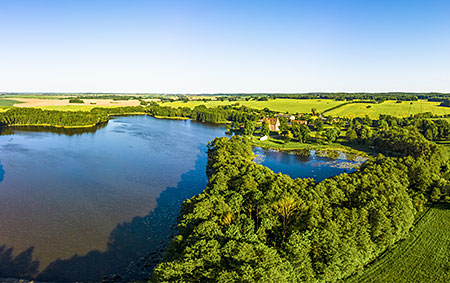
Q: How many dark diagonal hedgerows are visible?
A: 1